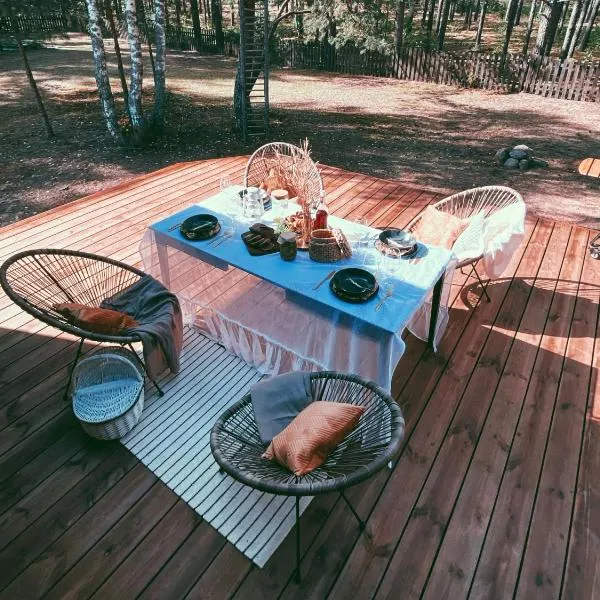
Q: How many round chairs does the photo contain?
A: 4